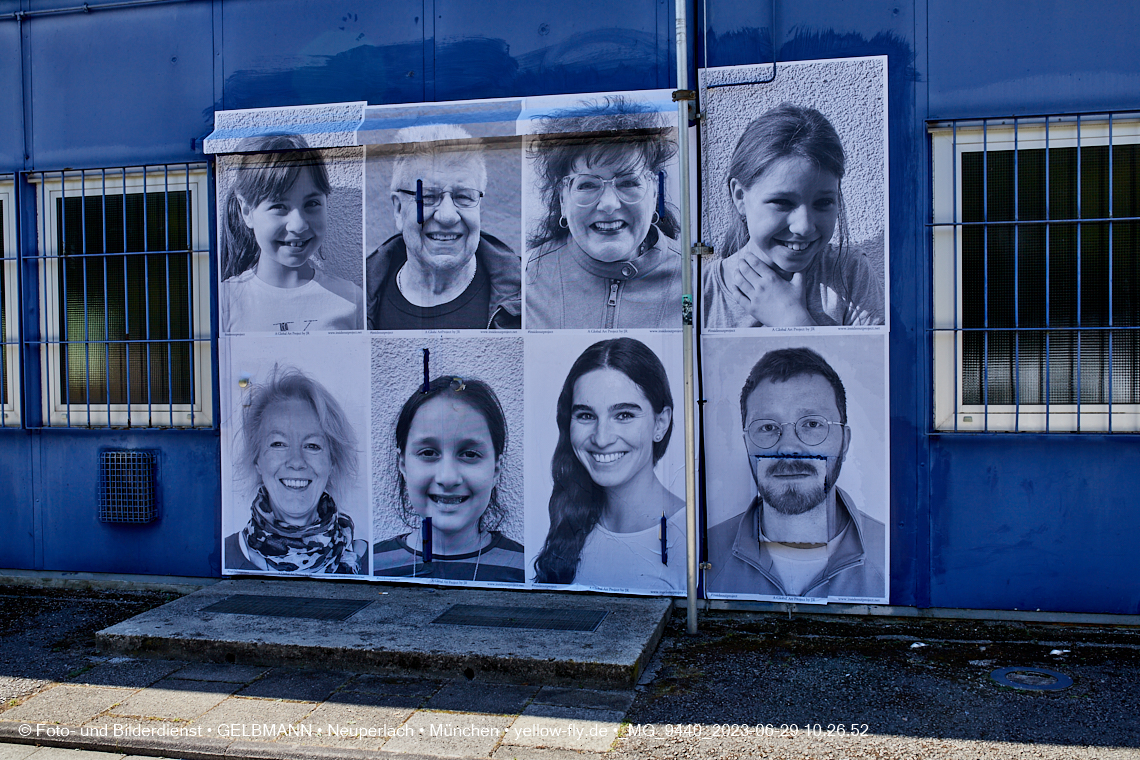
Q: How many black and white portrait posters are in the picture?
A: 8